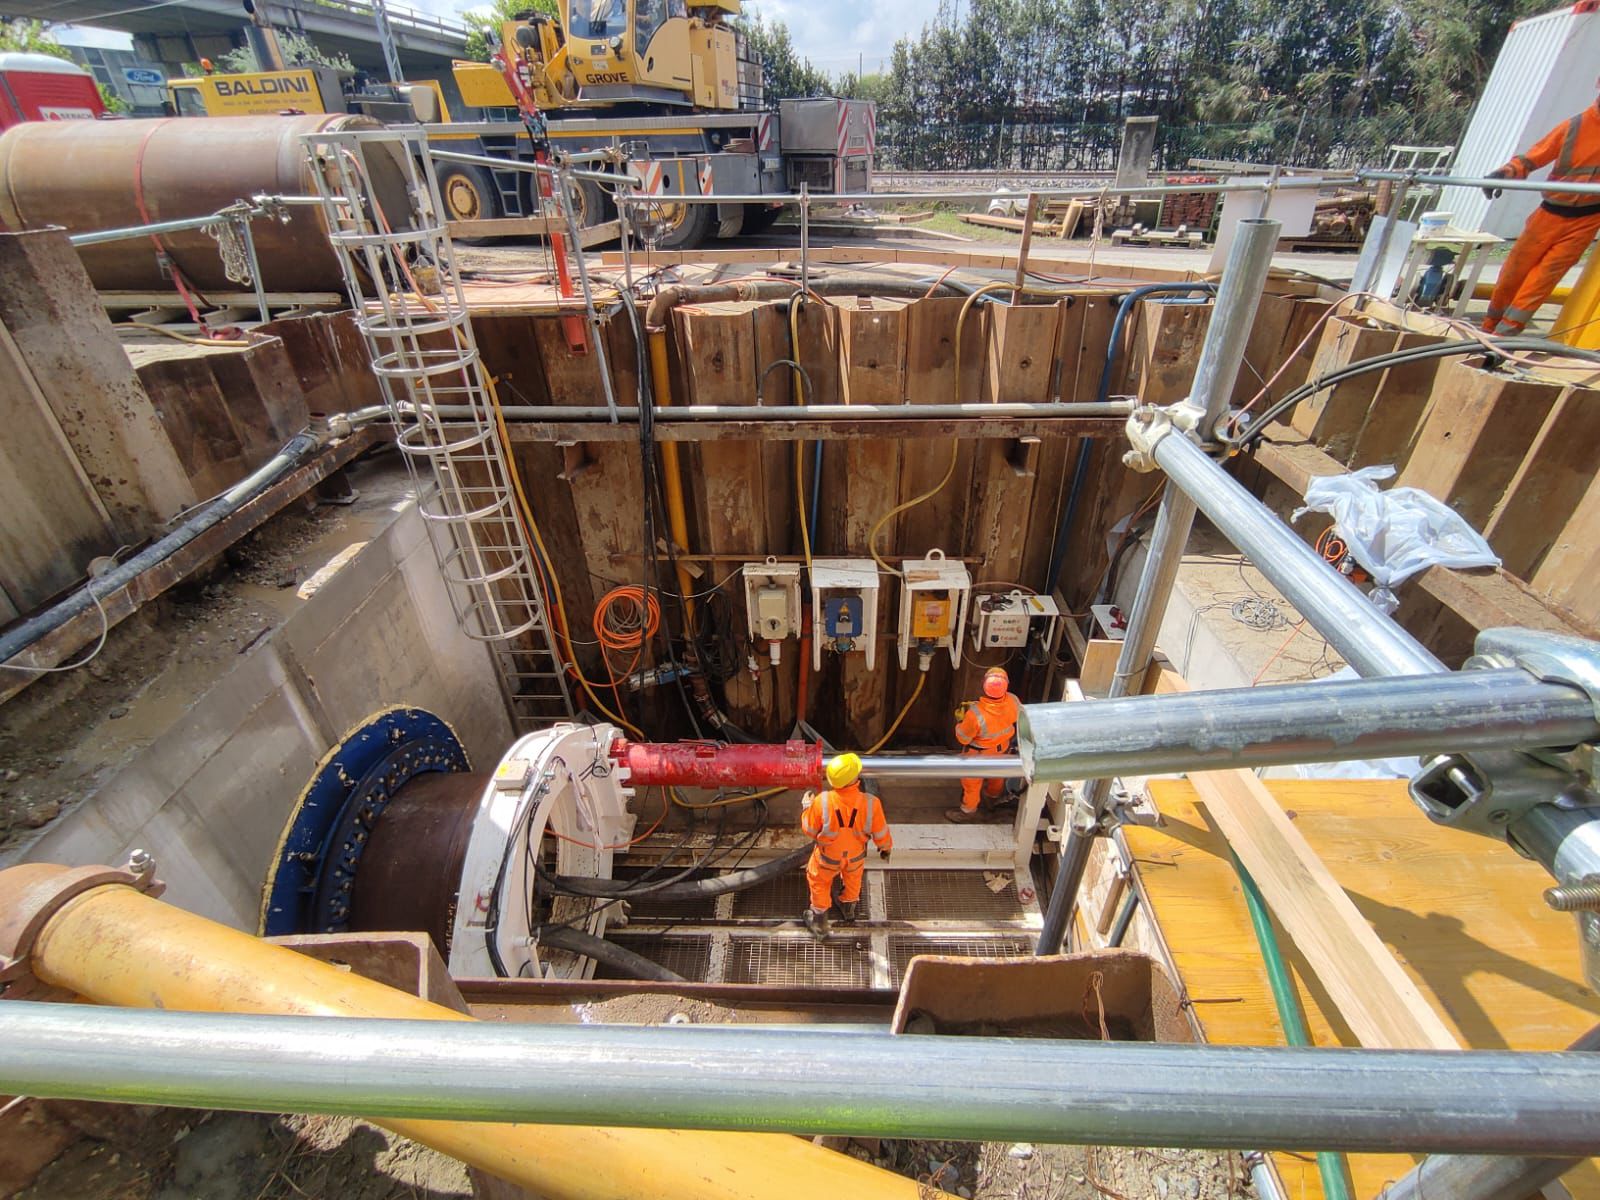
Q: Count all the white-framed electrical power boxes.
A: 4